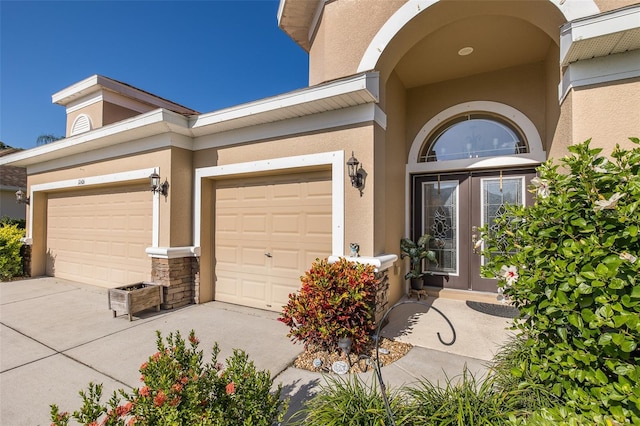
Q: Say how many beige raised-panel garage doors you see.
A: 2